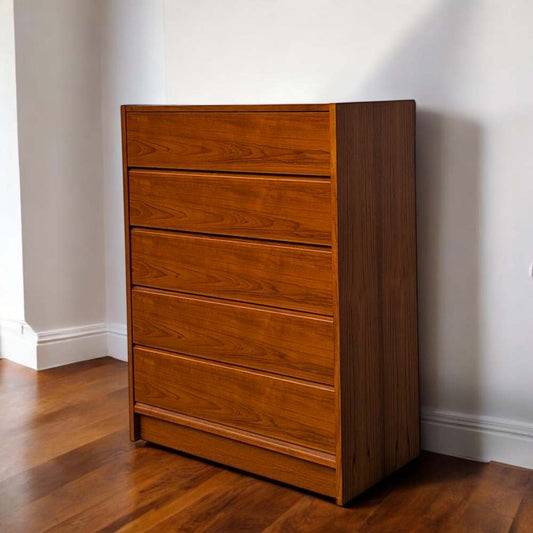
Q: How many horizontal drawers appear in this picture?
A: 5